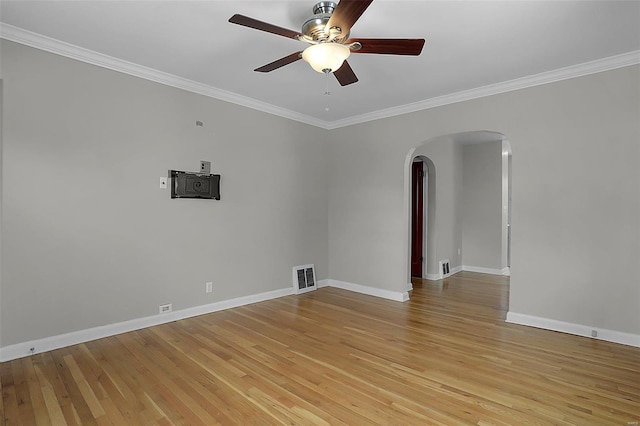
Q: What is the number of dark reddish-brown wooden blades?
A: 5